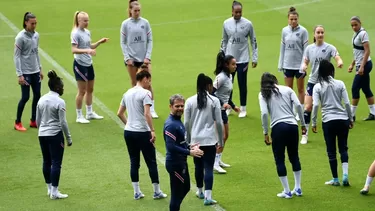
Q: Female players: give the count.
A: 13